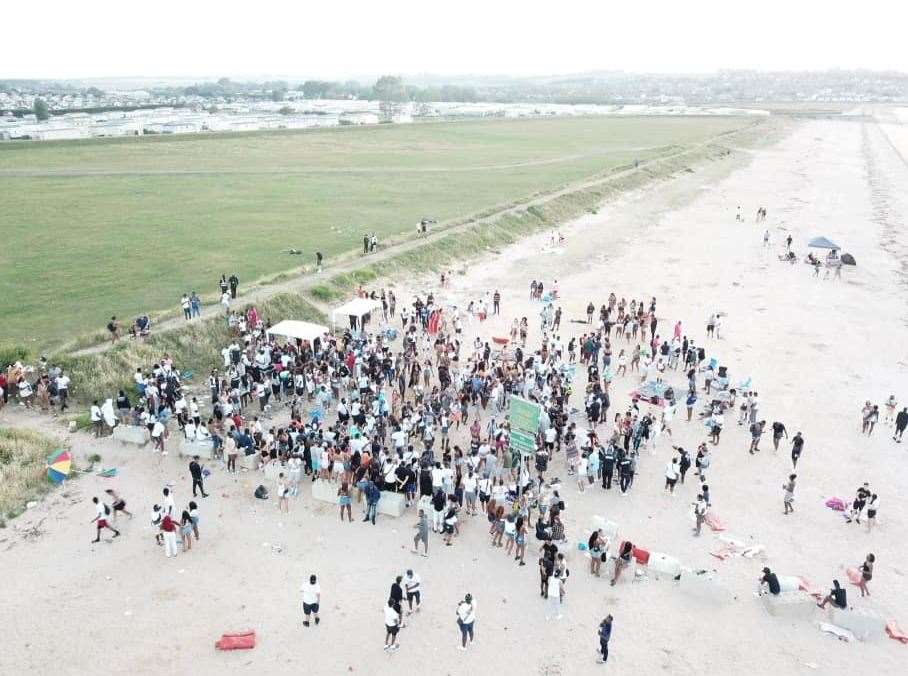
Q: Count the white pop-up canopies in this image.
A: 2